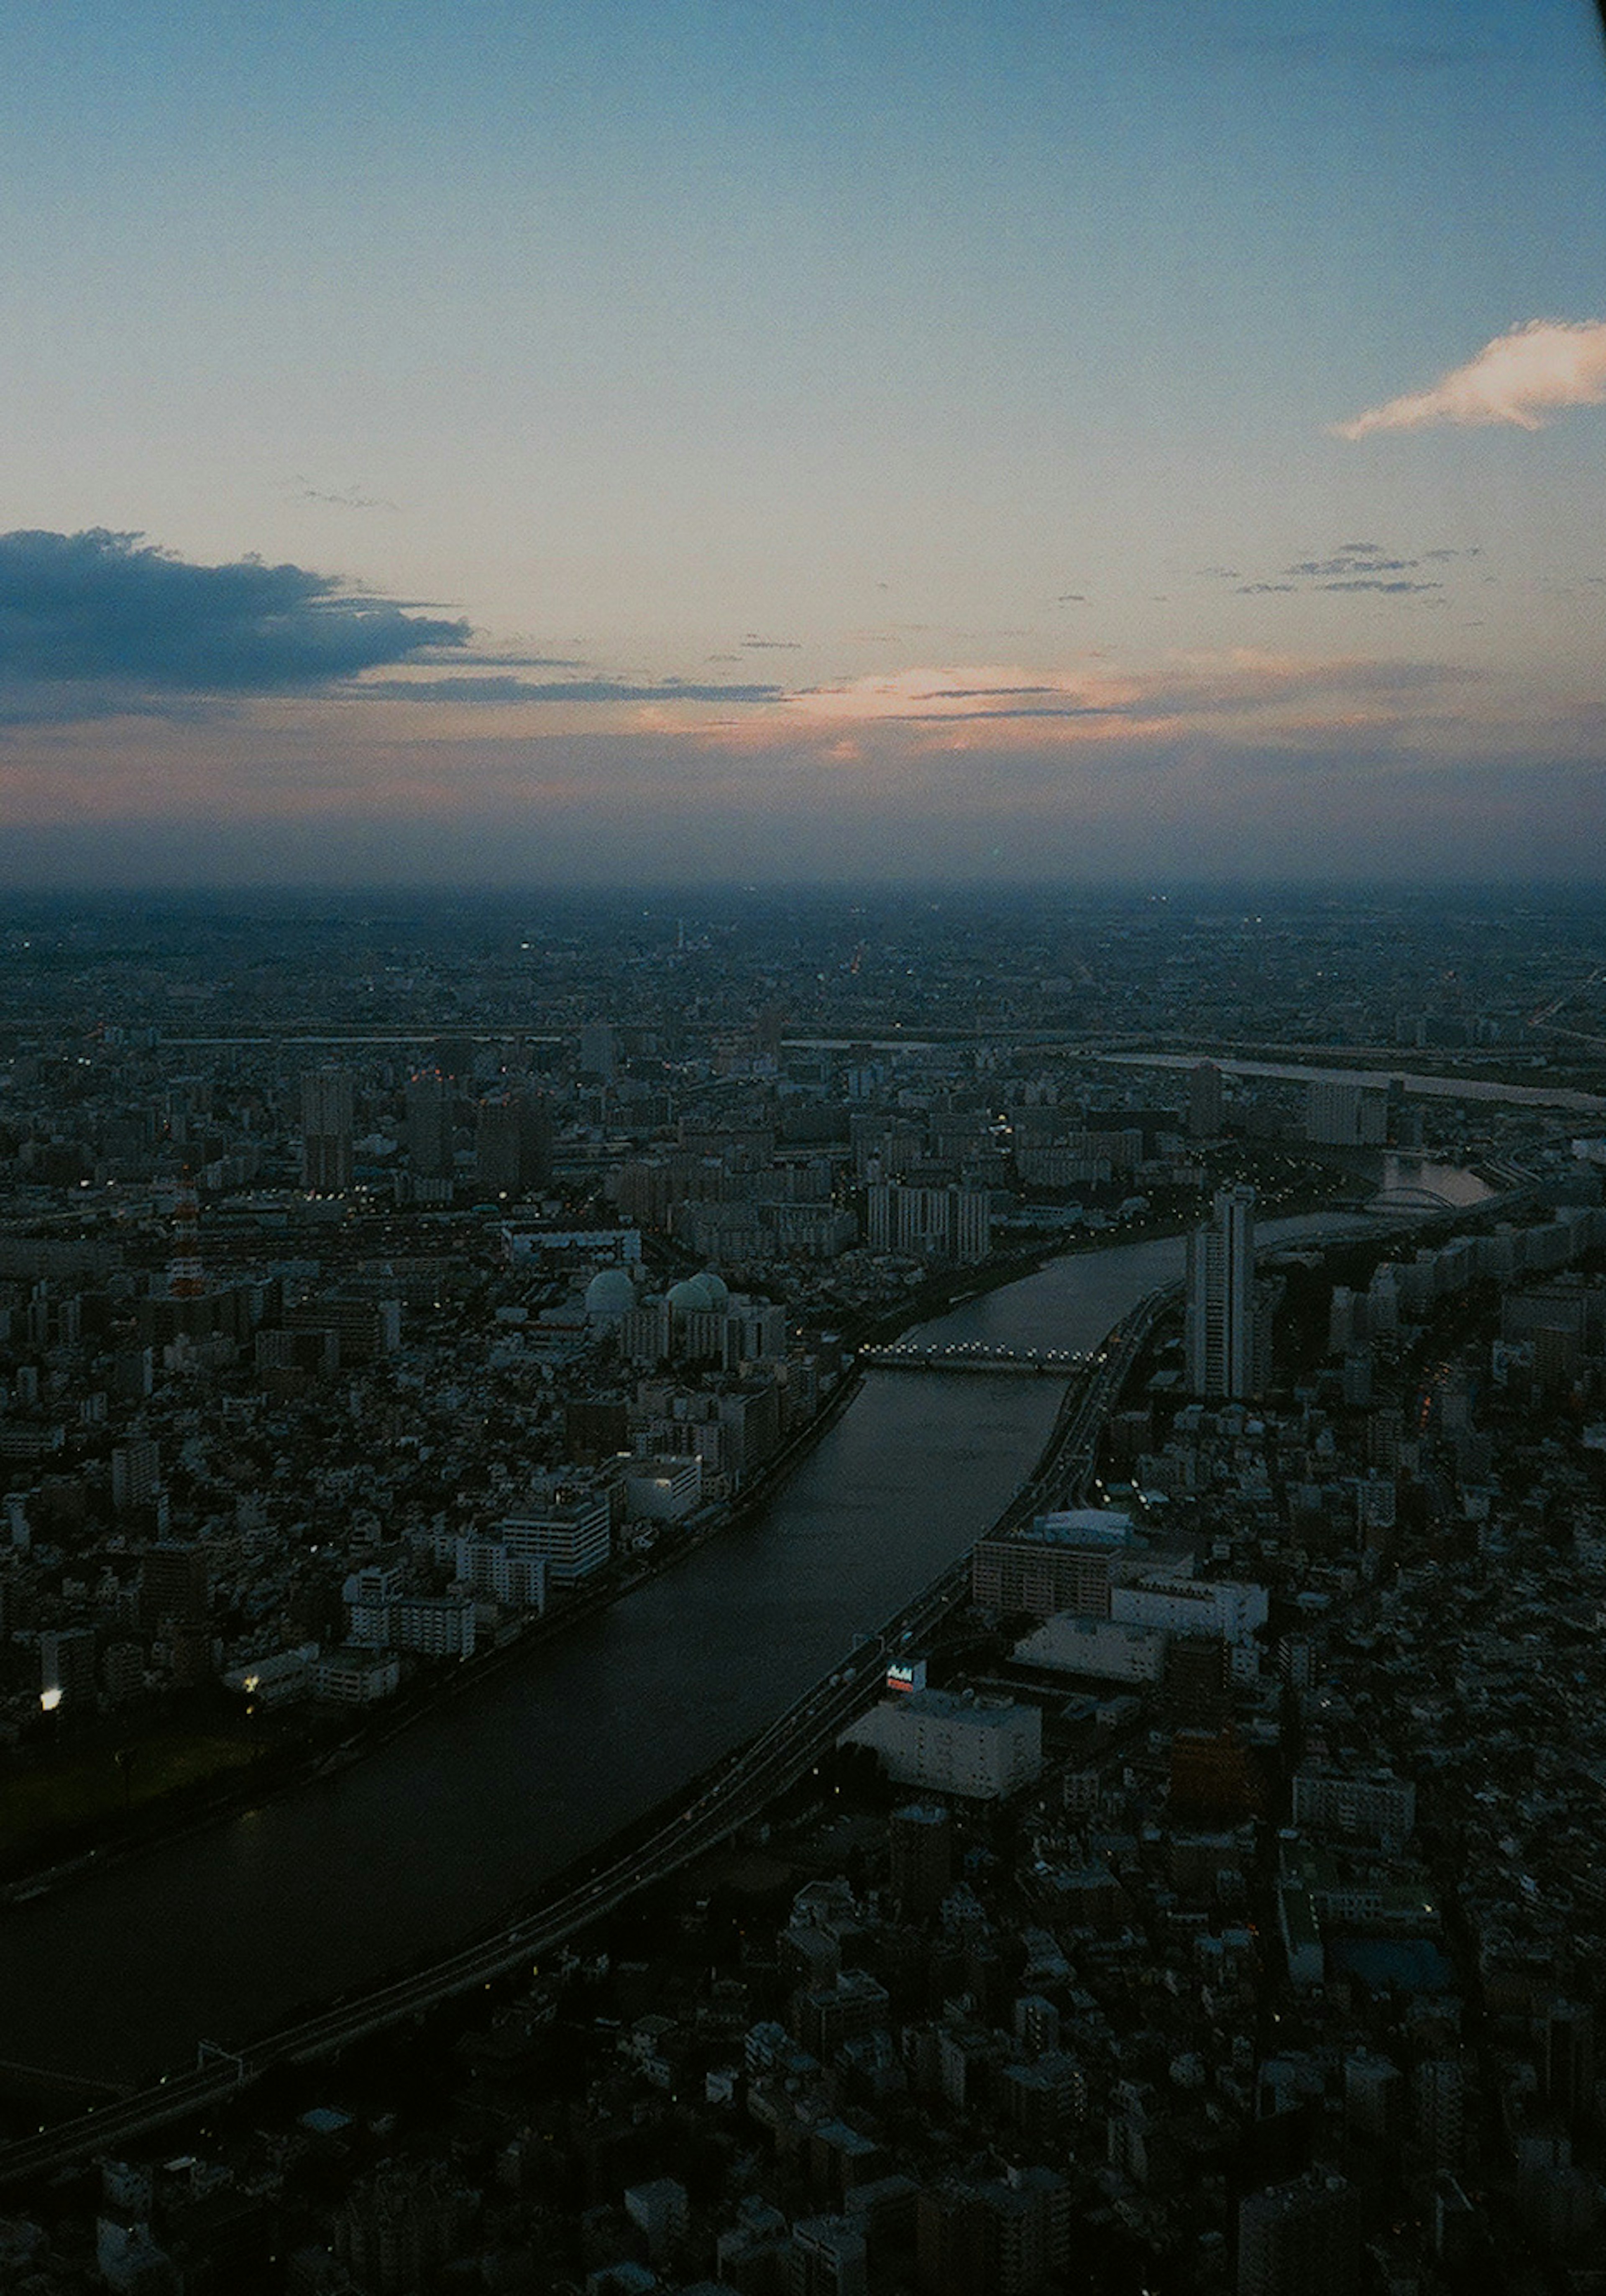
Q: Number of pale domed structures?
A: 3